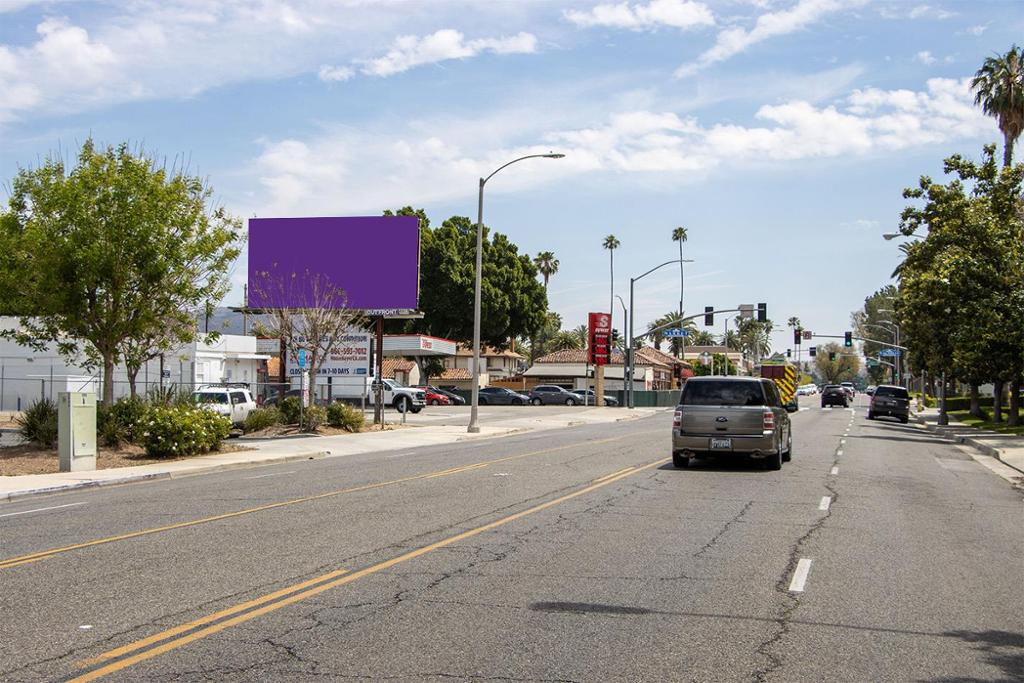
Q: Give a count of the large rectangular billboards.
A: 1